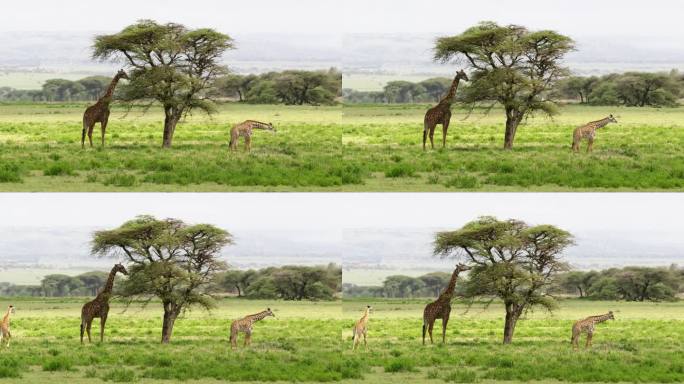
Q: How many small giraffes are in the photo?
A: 6